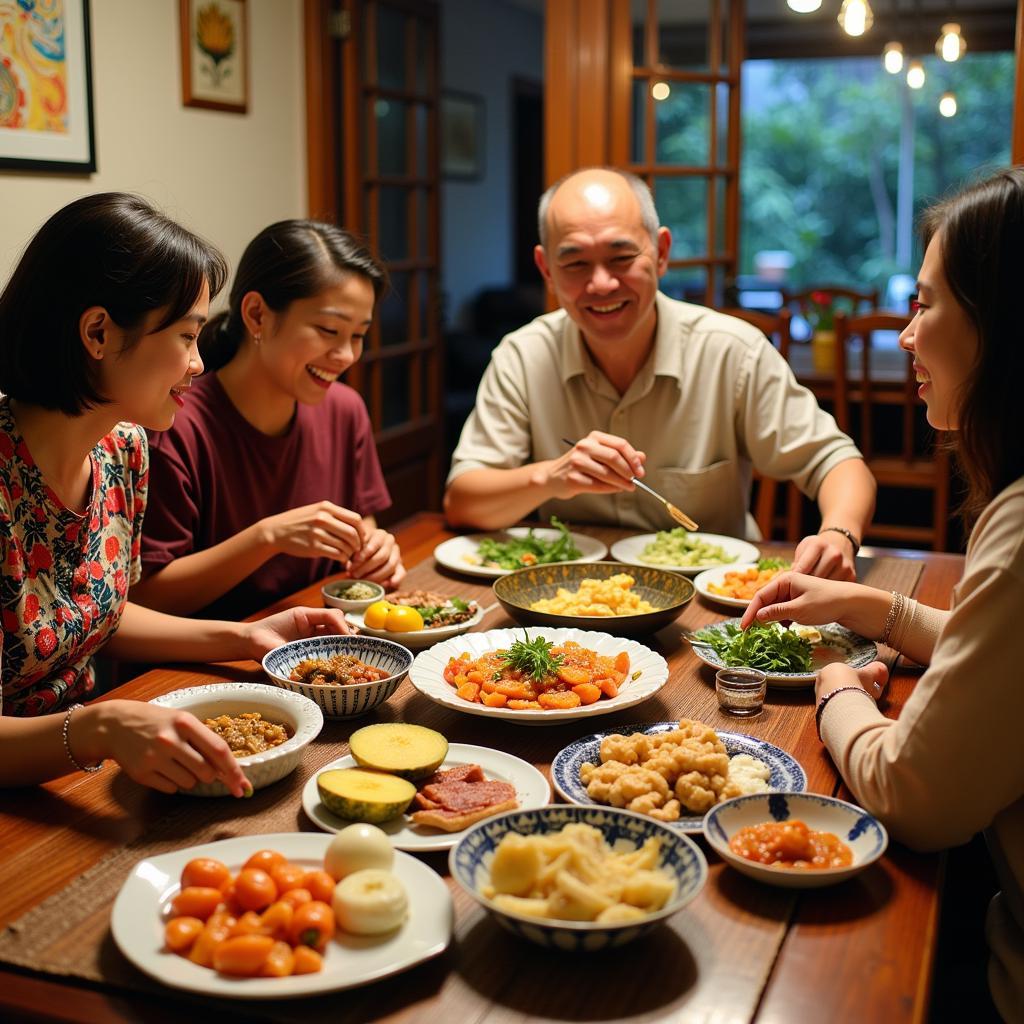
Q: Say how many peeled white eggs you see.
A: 2